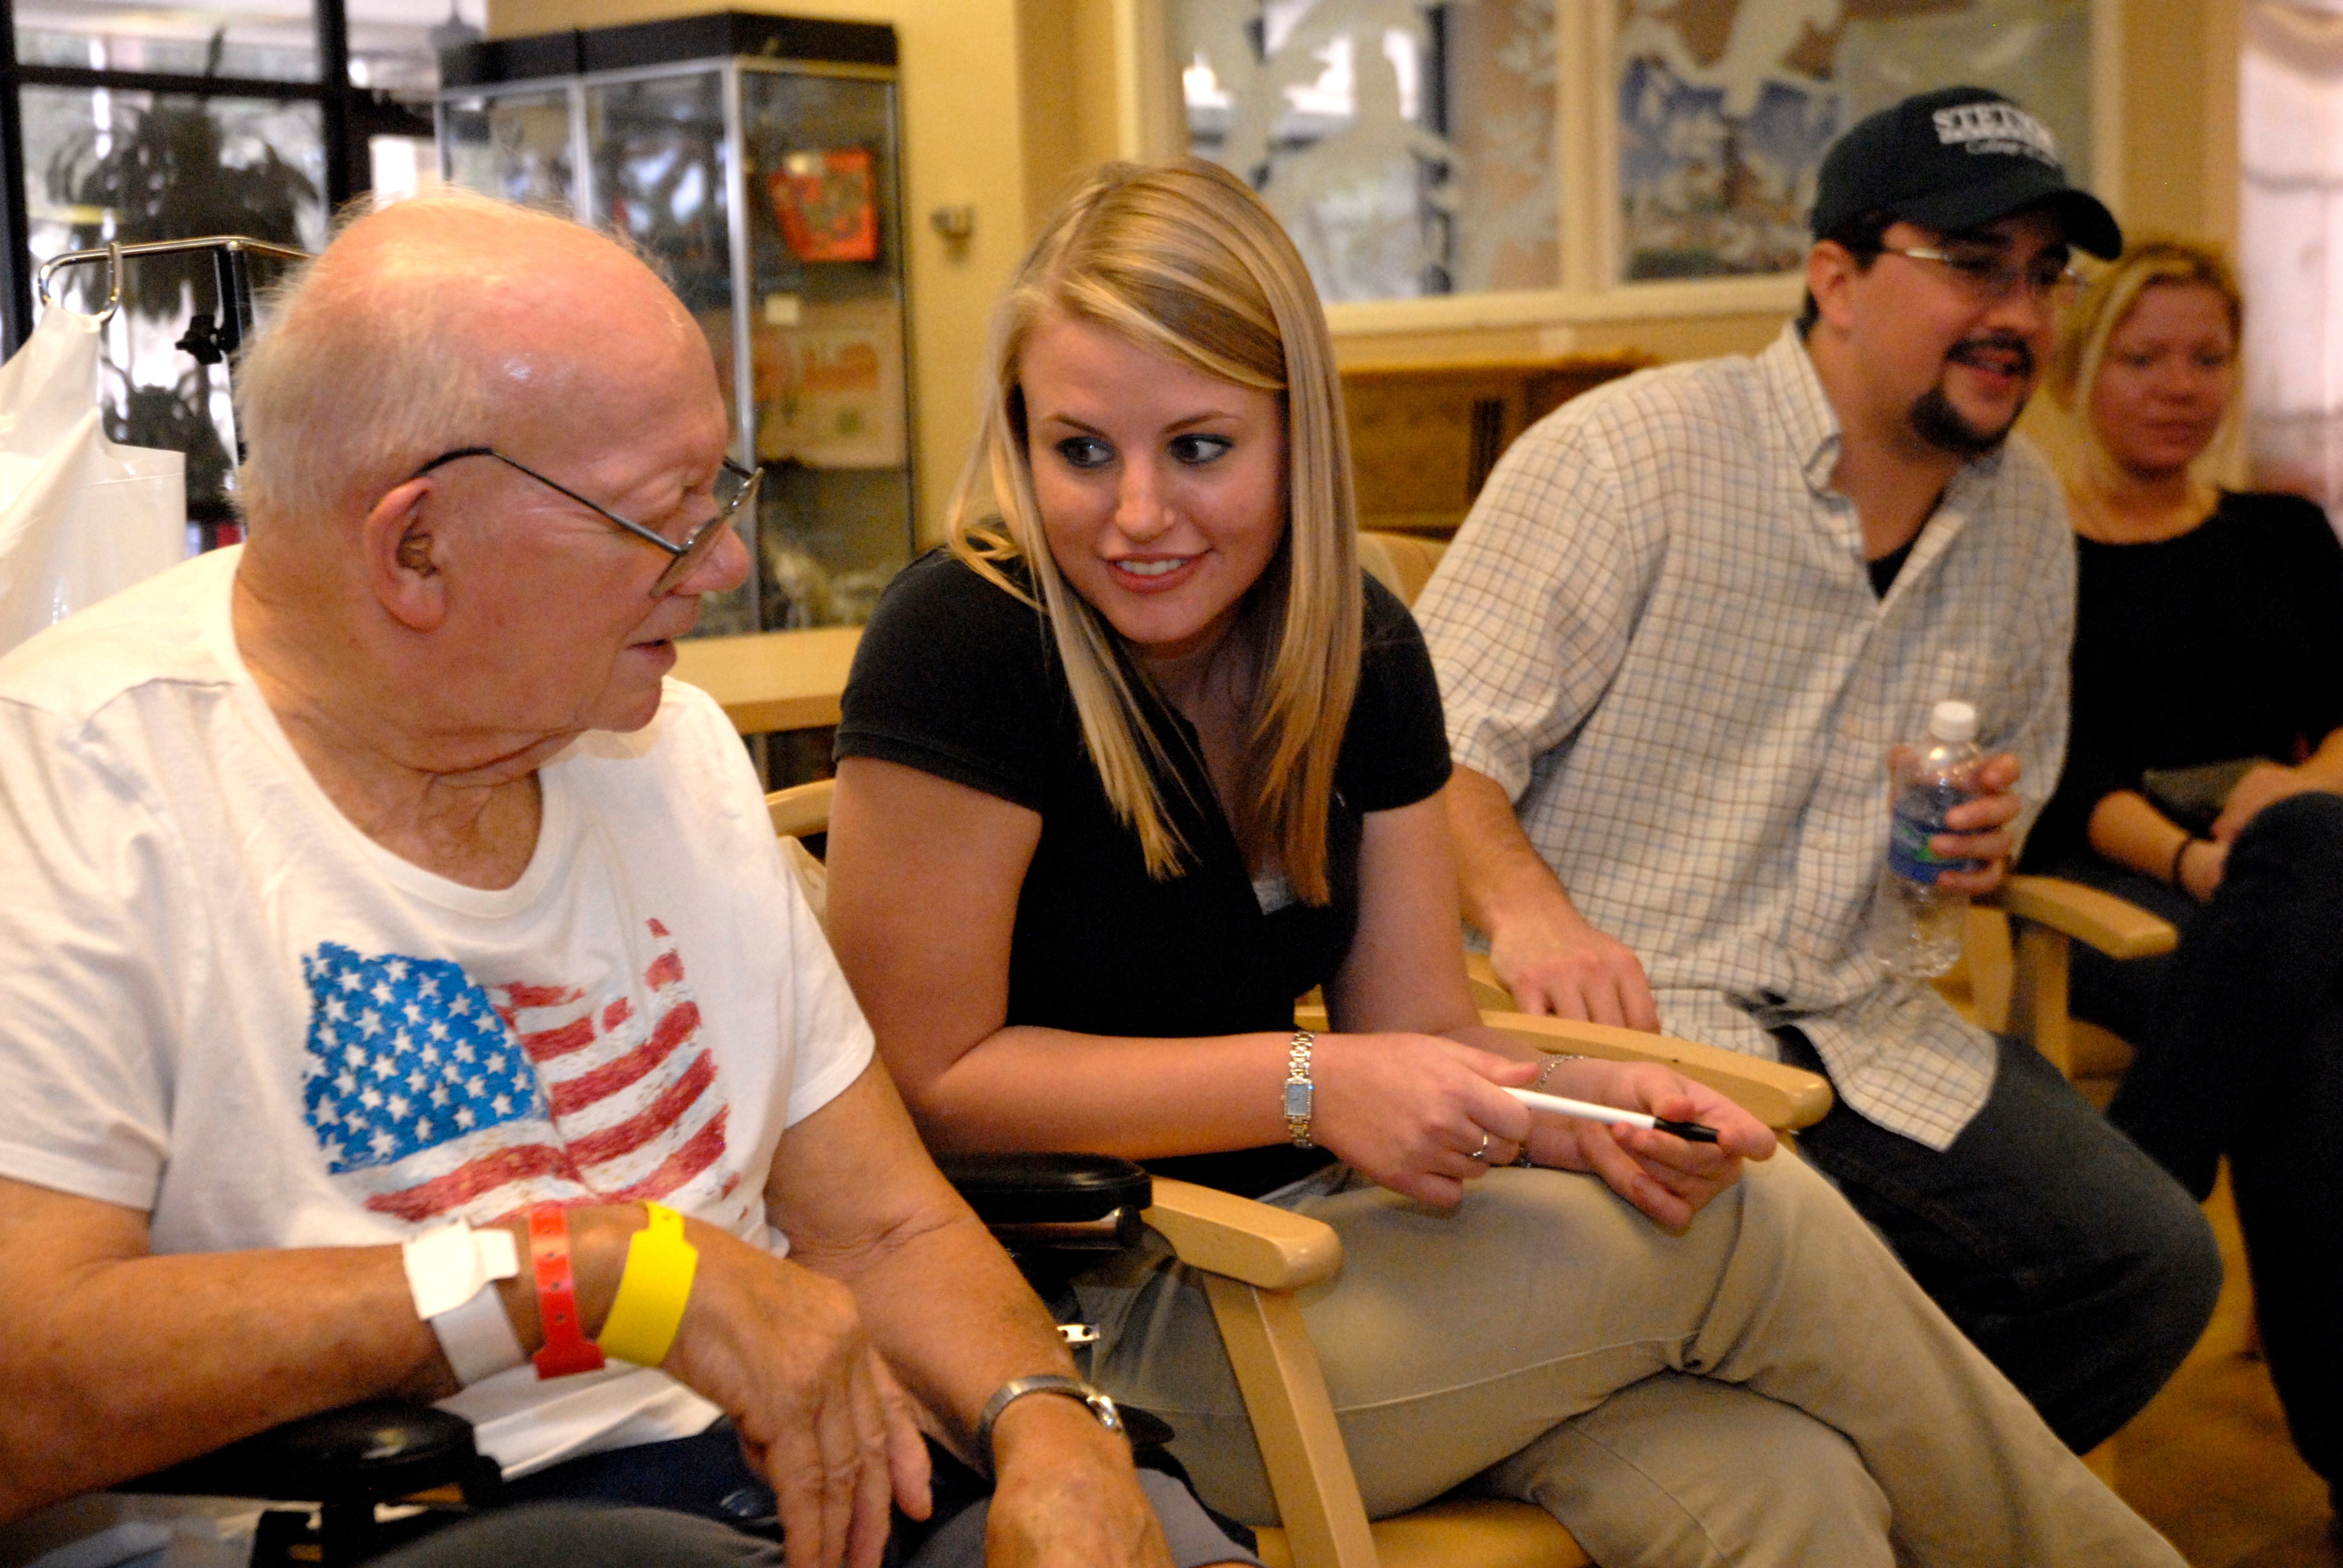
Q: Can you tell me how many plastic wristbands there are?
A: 3